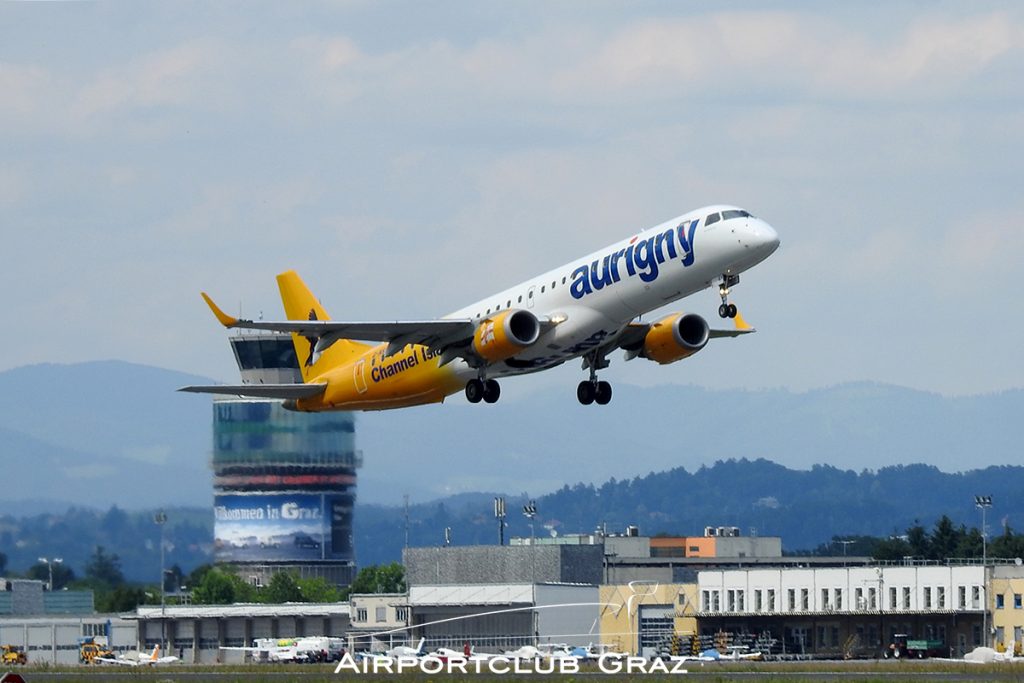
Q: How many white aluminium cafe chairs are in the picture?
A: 0